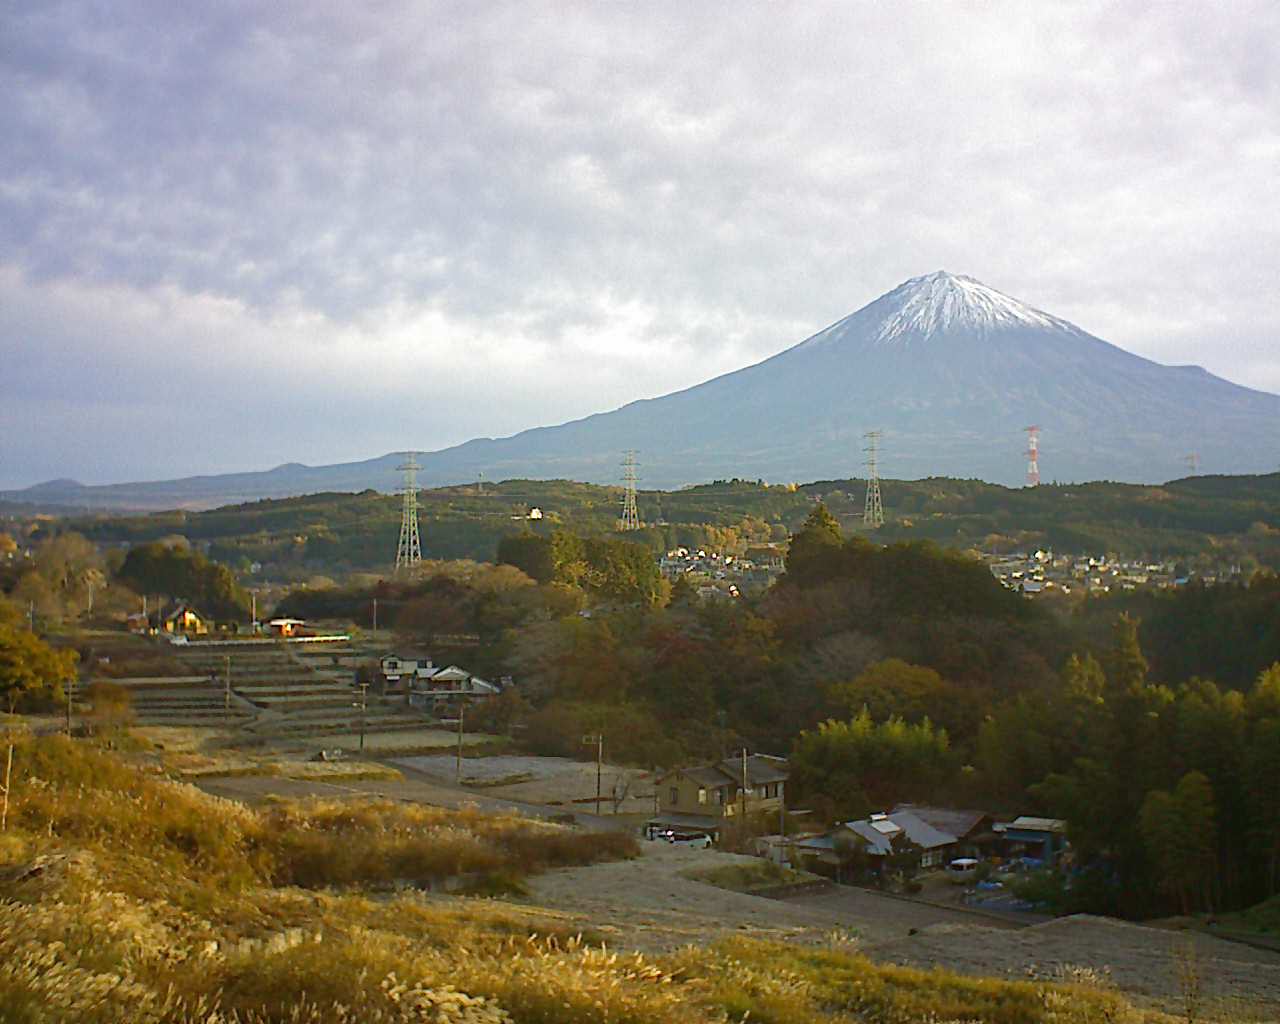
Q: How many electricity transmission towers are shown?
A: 5